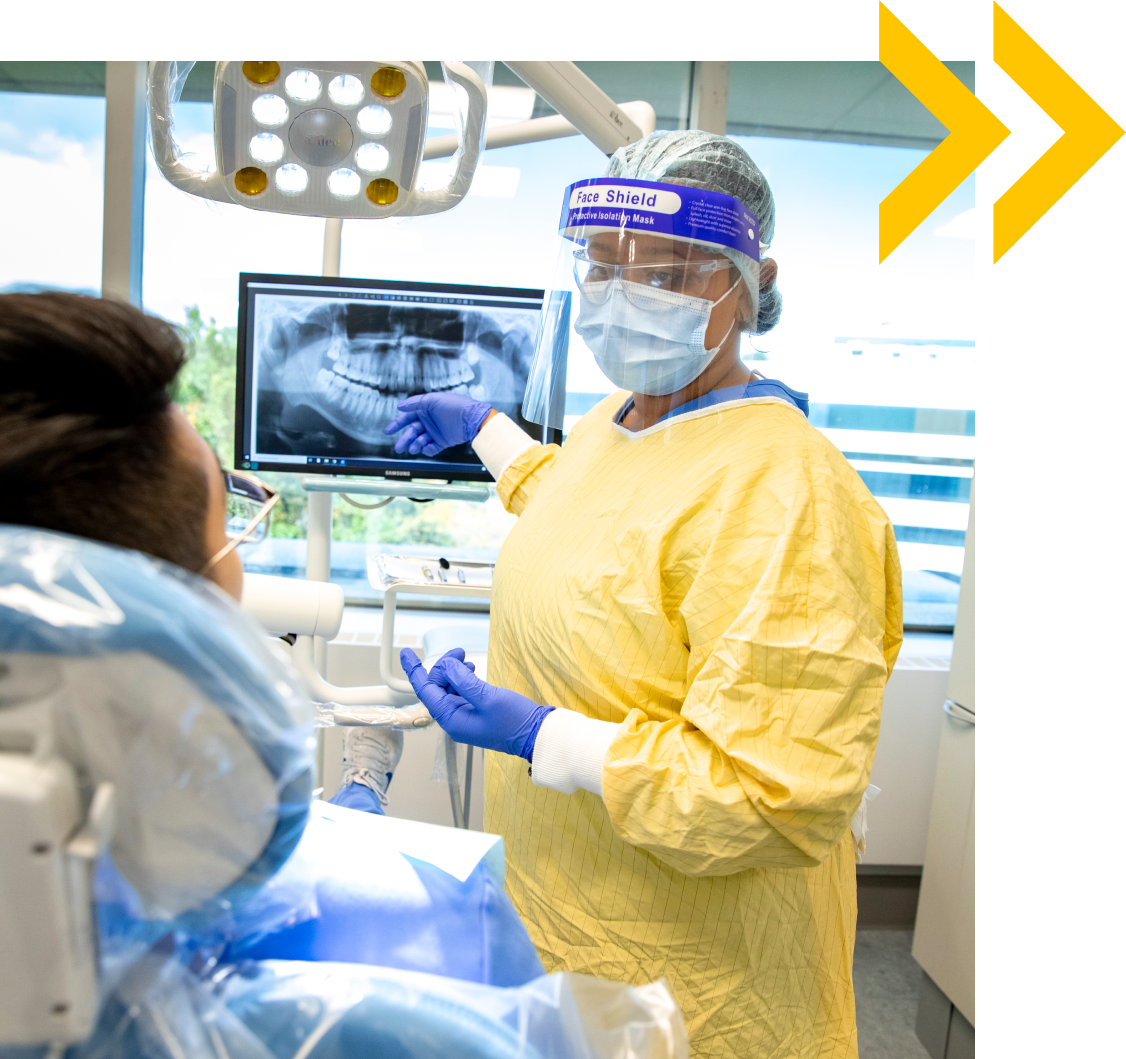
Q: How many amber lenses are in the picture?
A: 4